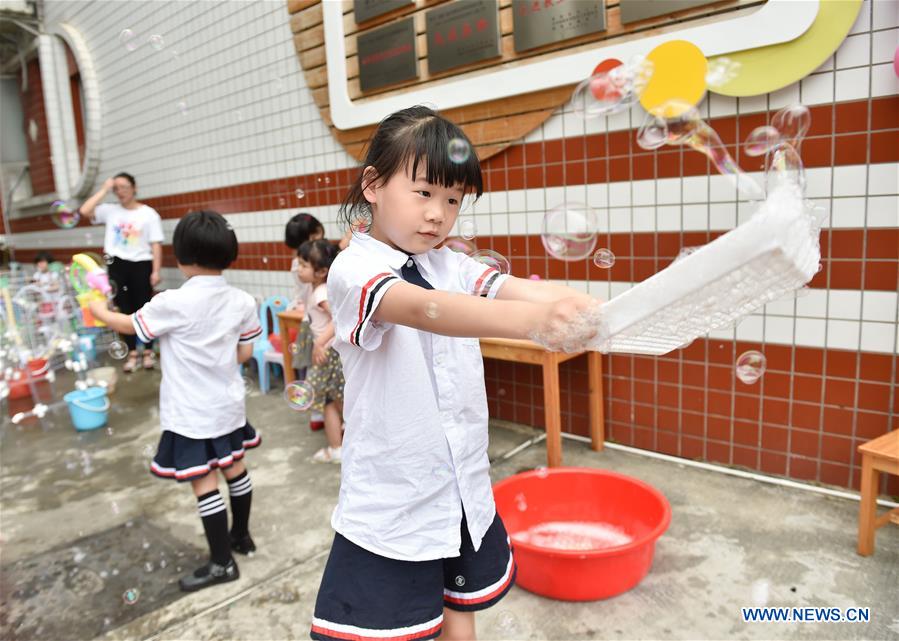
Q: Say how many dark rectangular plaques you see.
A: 5